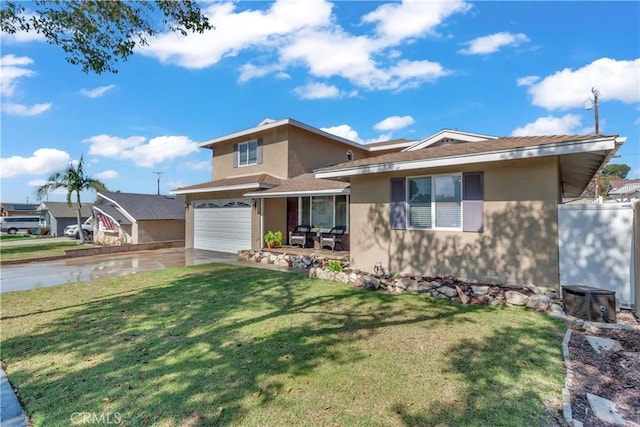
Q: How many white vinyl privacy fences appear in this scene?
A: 1